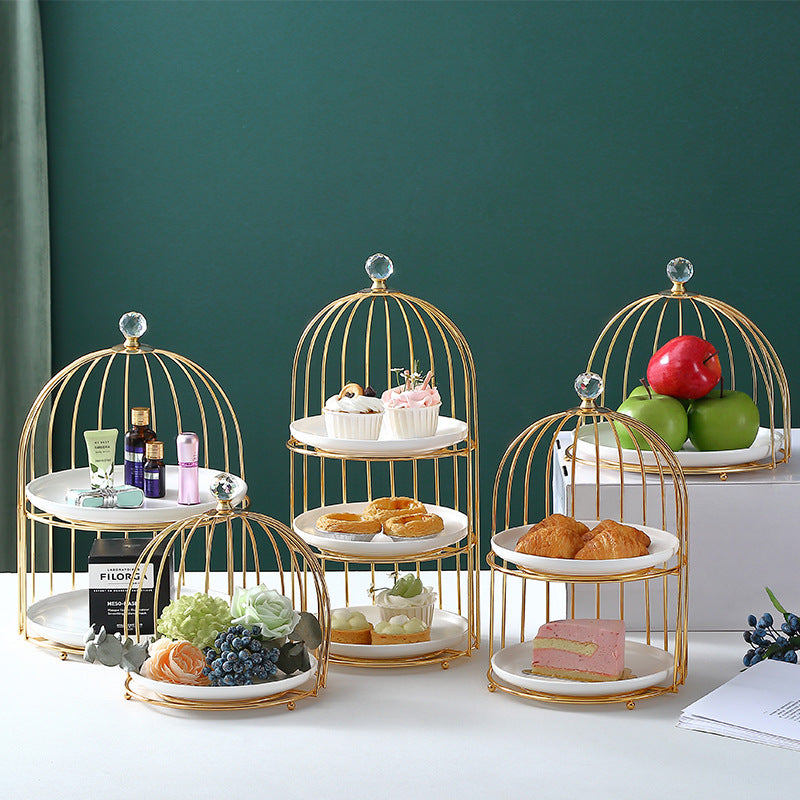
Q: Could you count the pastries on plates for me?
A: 11